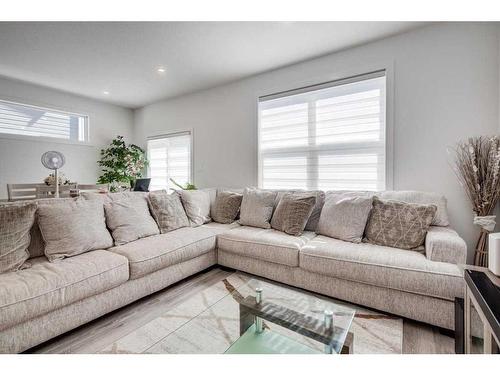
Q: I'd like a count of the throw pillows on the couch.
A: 10